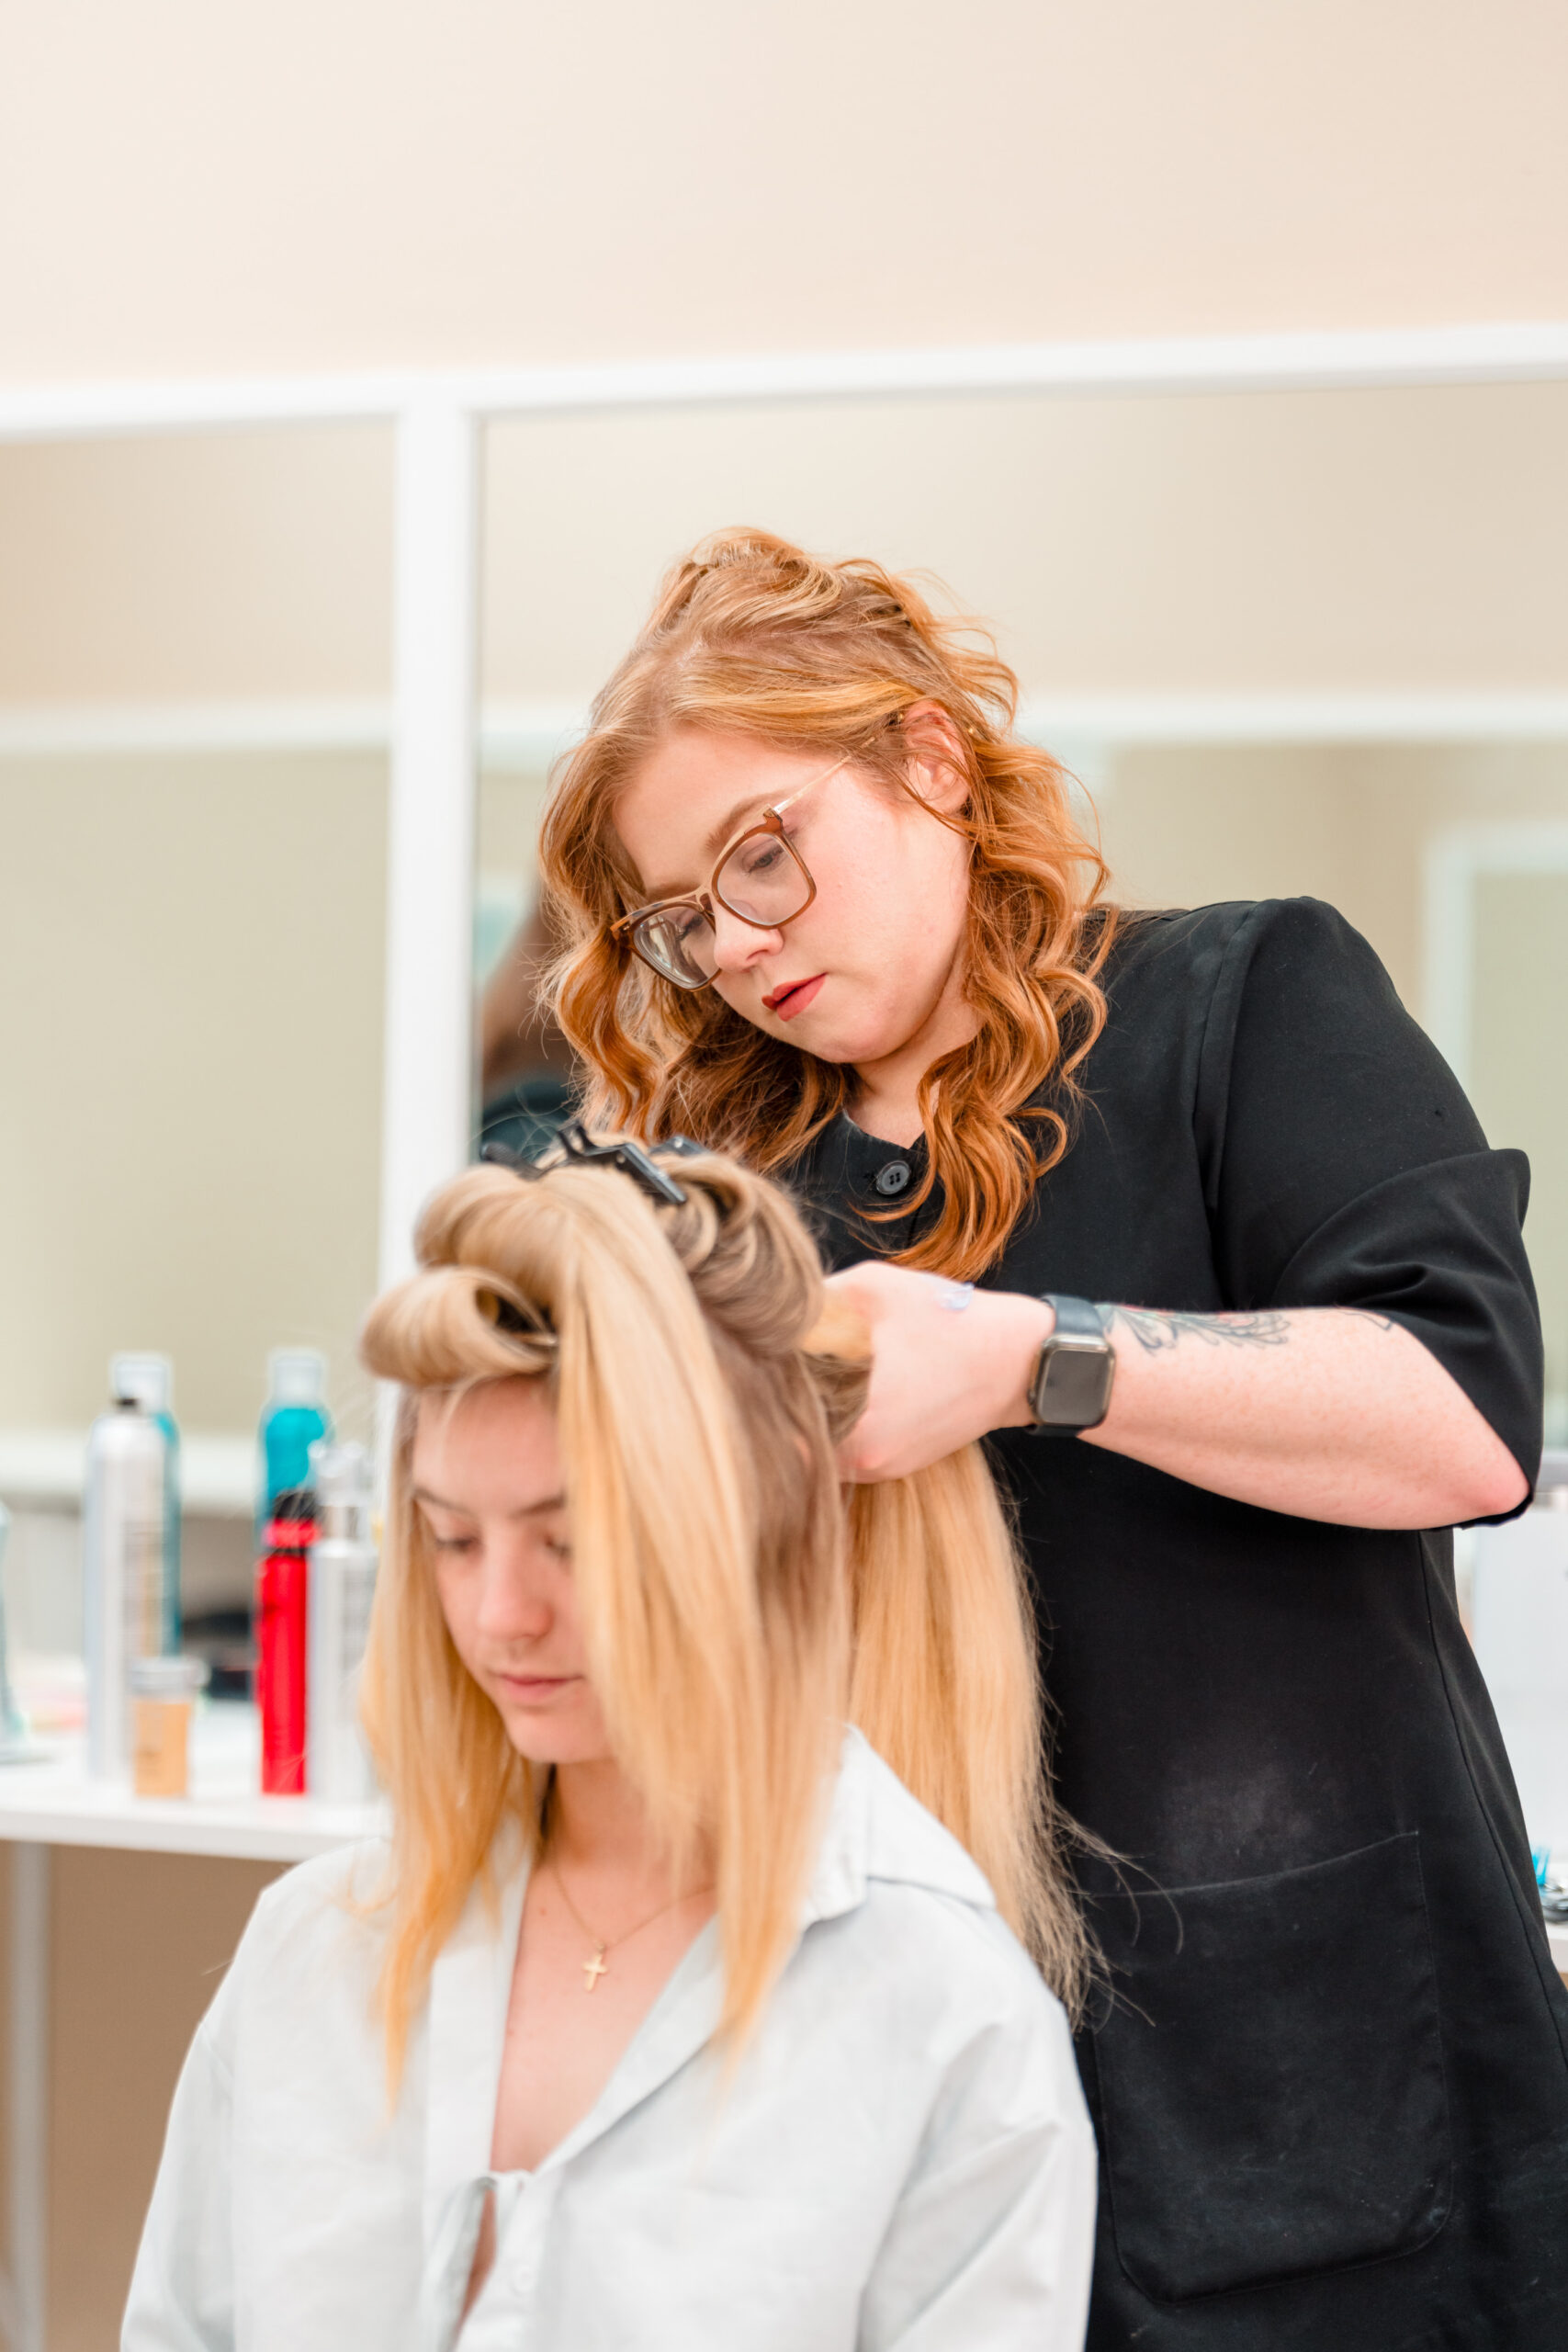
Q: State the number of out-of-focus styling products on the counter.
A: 6